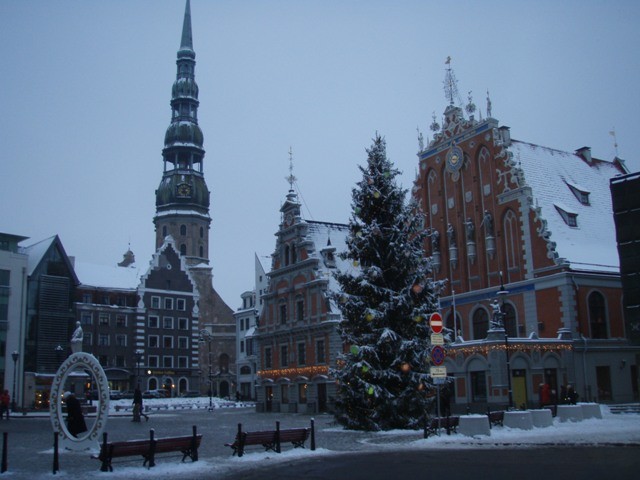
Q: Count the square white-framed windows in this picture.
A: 12